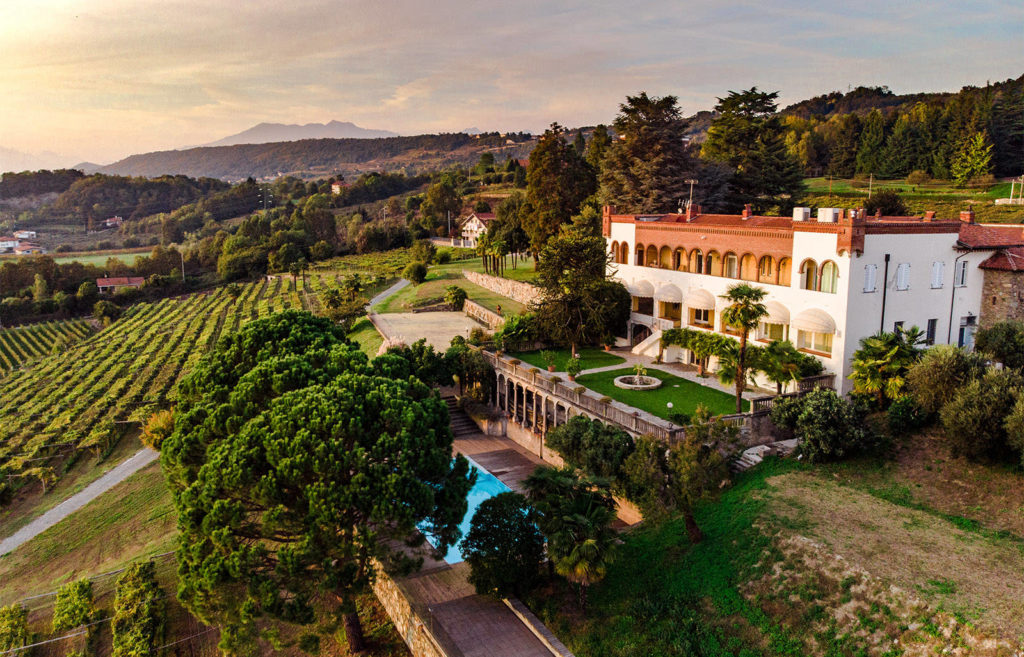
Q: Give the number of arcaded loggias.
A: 2